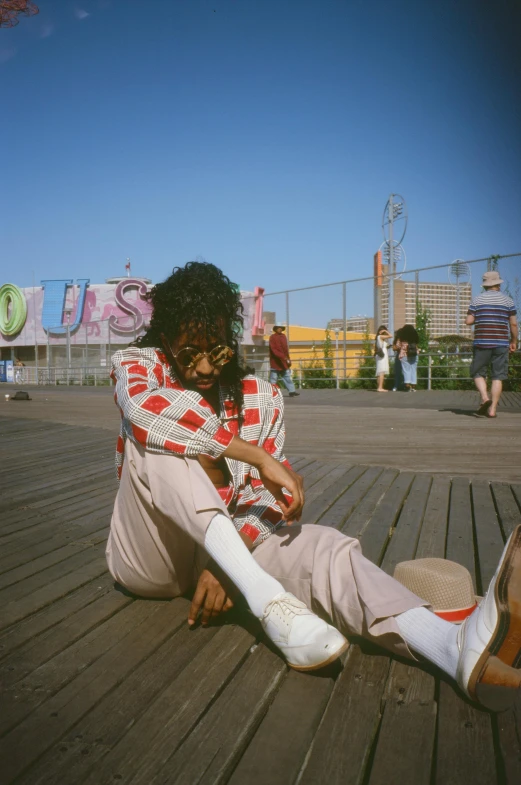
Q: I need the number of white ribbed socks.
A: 2